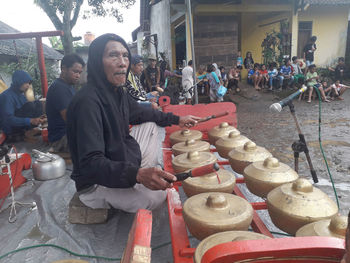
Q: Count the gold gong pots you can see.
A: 12